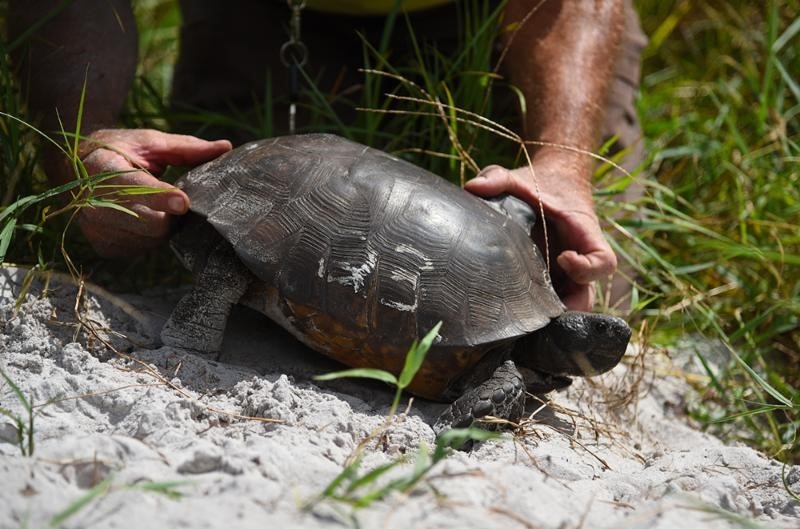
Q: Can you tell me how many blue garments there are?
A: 0